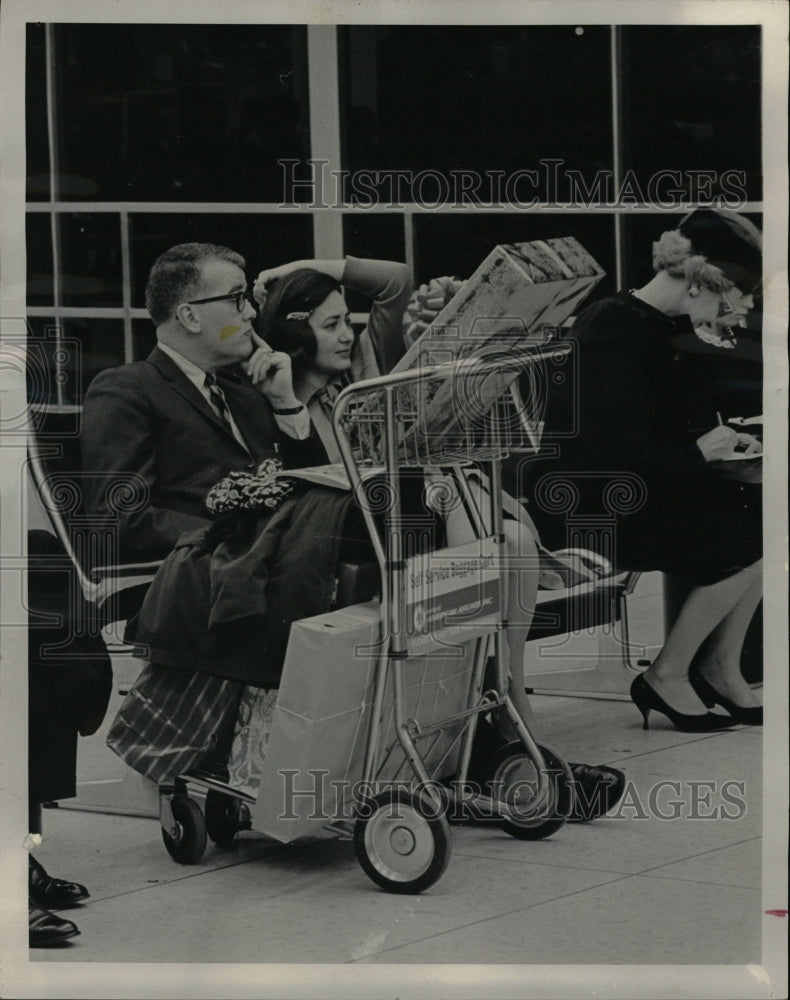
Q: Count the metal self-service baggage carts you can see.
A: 1